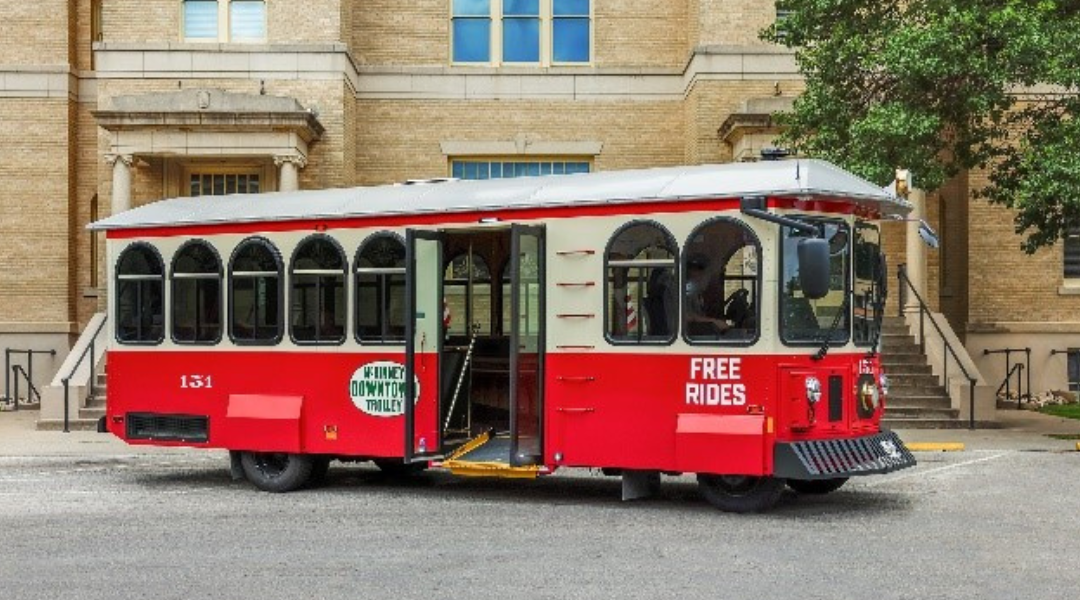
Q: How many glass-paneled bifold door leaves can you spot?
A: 2